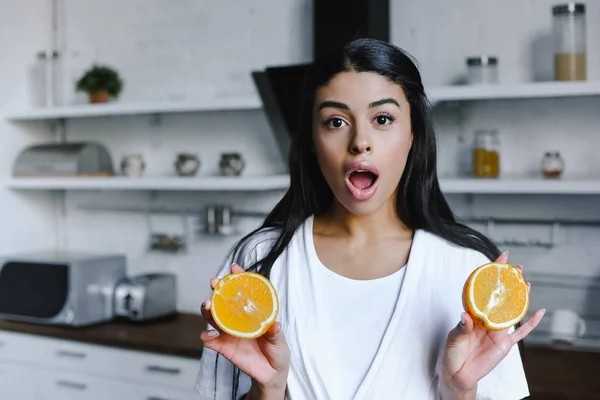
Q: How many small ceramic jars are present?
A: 3